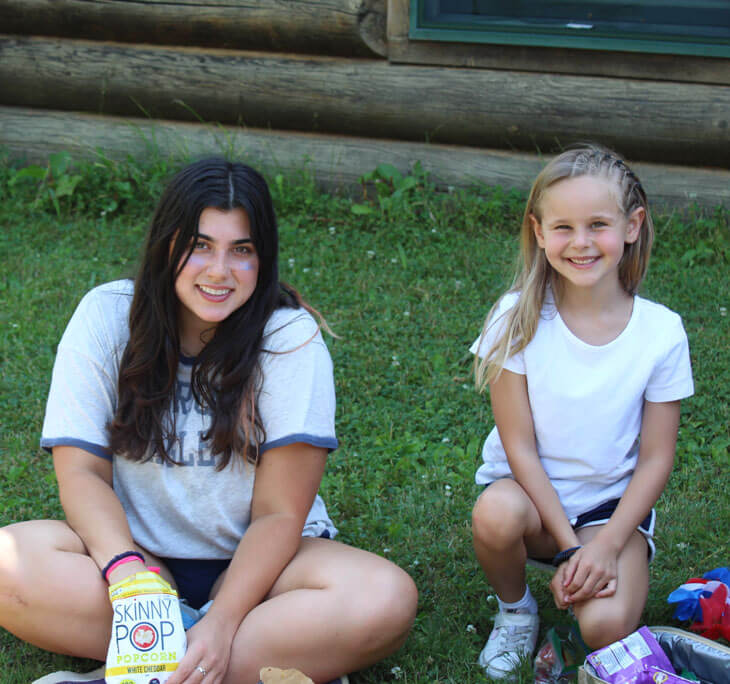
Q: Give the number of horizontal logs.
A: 3